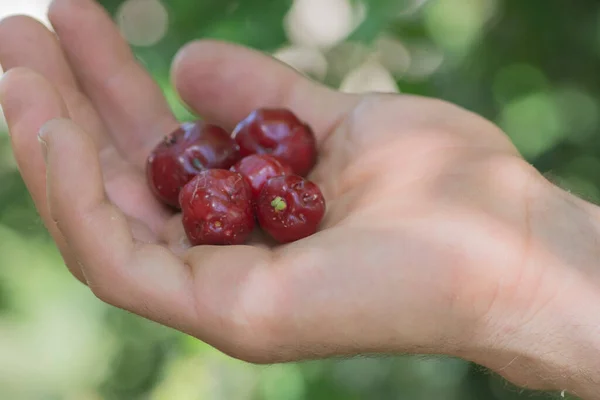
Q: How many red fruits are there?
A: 5